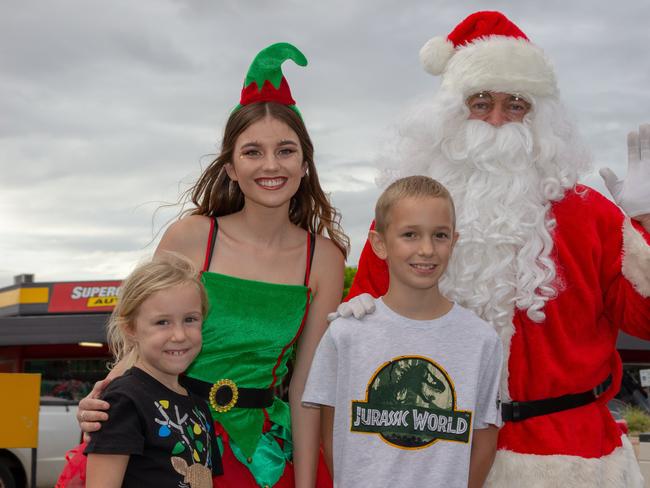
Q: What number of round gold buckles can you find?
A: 1